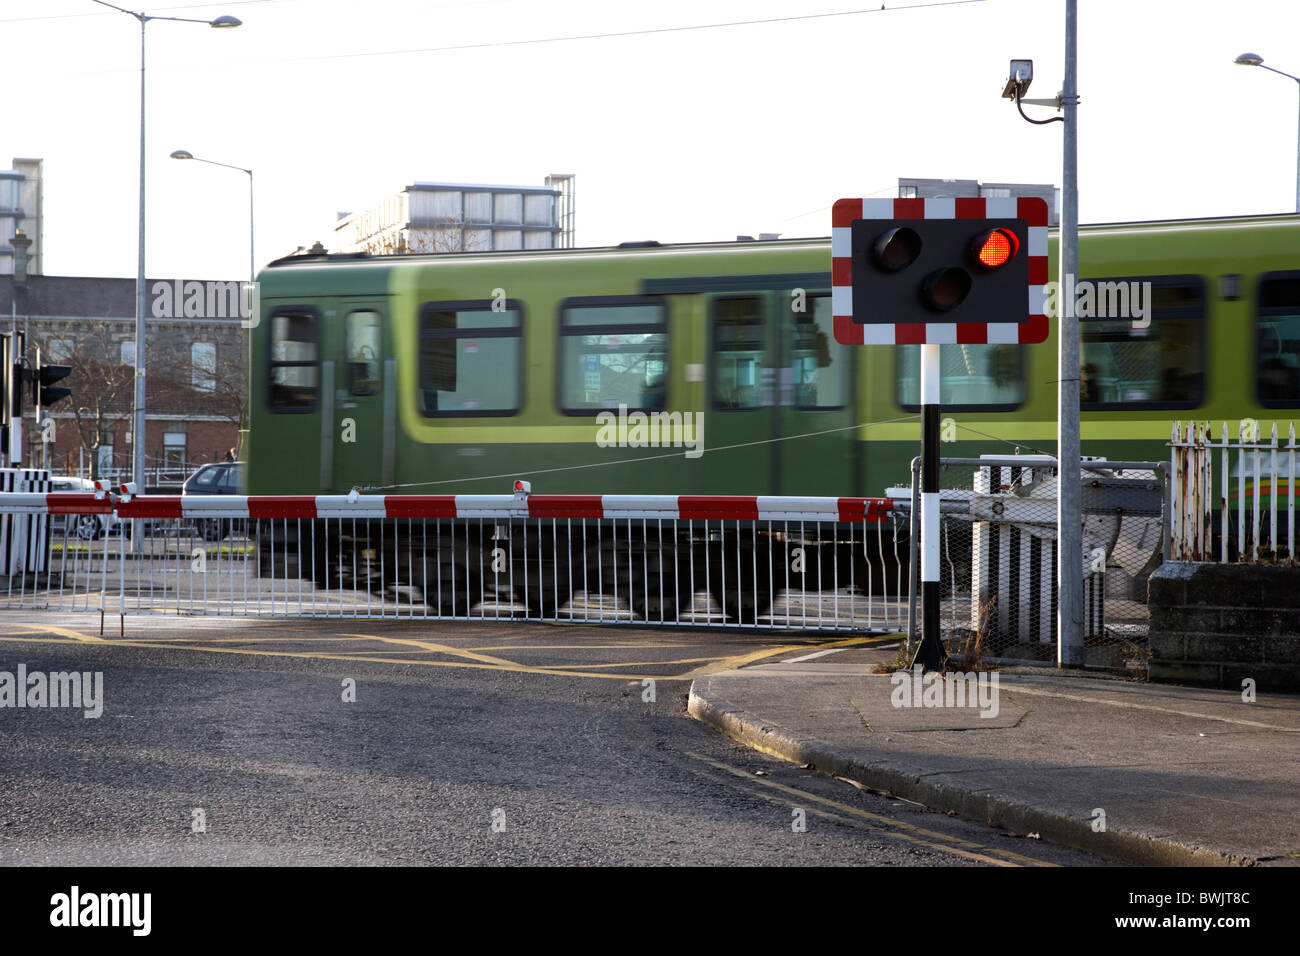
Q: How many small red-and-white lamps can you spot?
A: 3